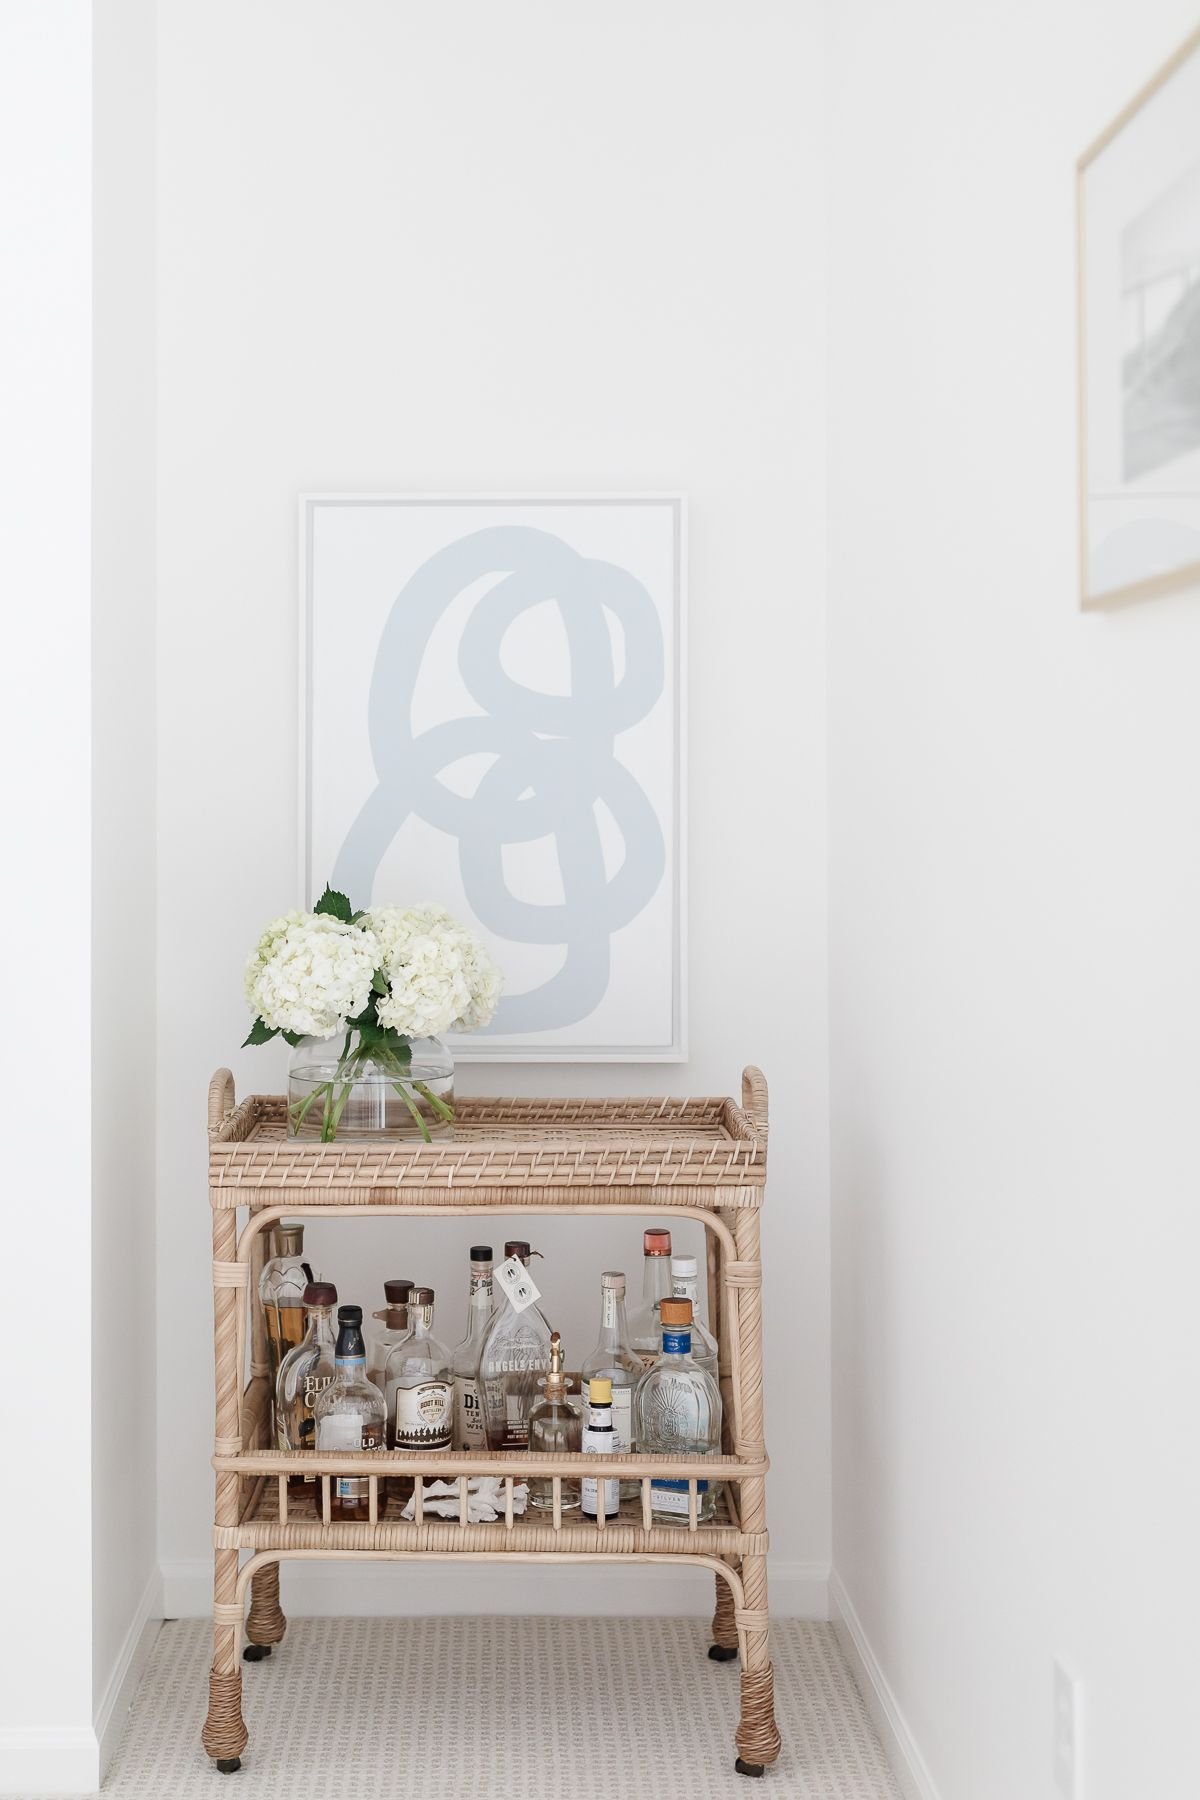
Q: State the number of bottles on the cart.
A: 13